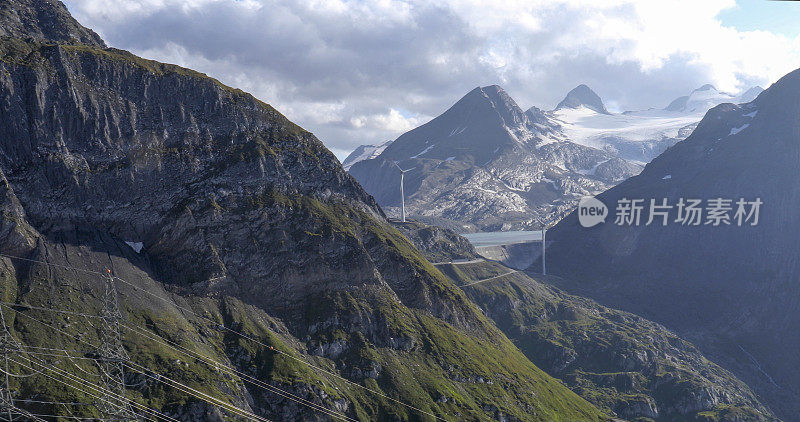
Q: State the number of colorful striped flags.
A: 0